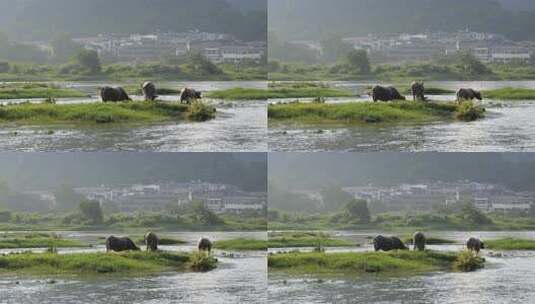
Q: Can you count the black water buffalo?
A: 12